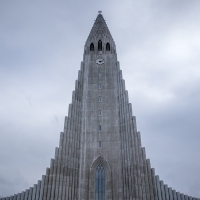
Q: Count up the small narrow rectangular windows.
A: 6